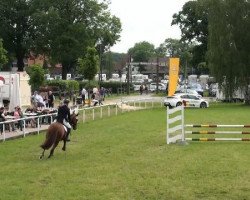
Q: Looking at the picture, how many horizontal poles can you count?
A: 3